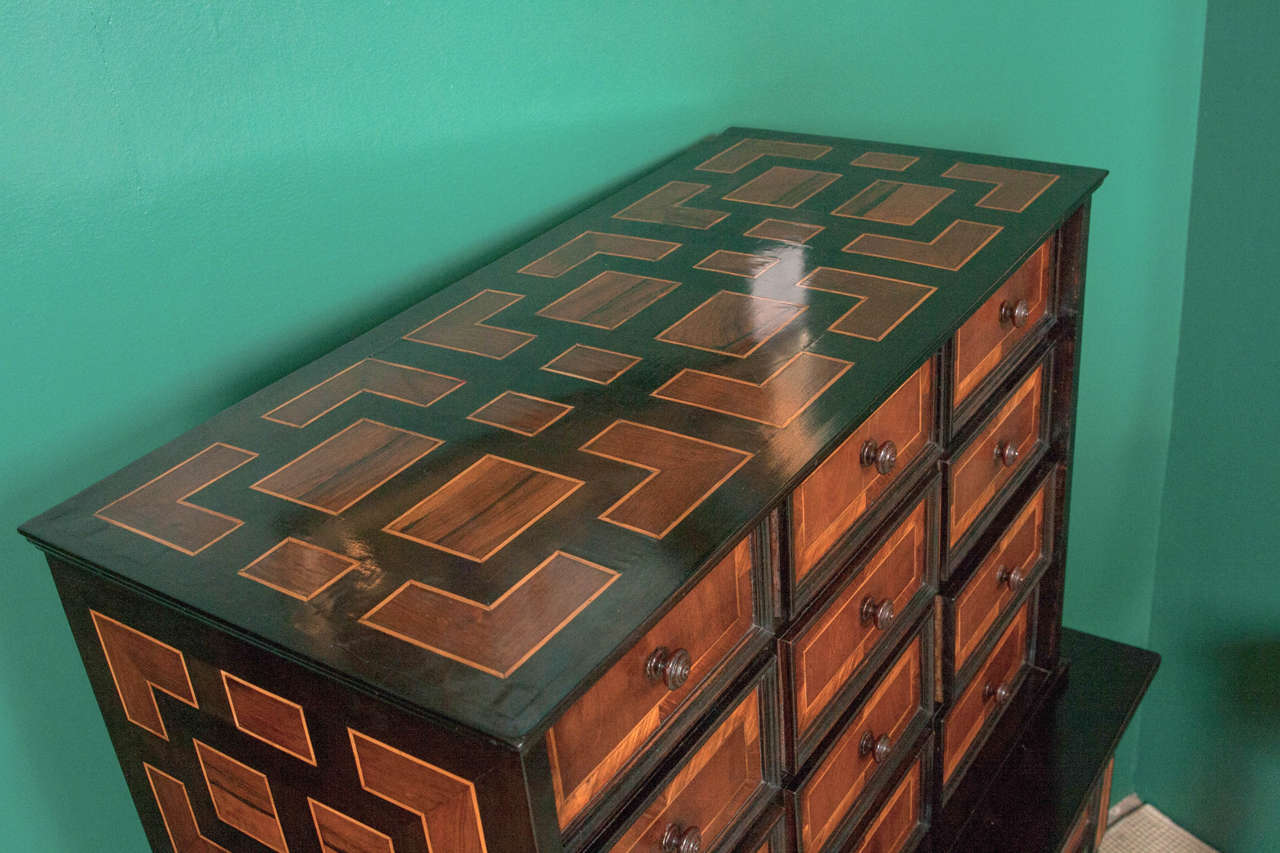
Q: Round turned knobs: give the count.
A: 9